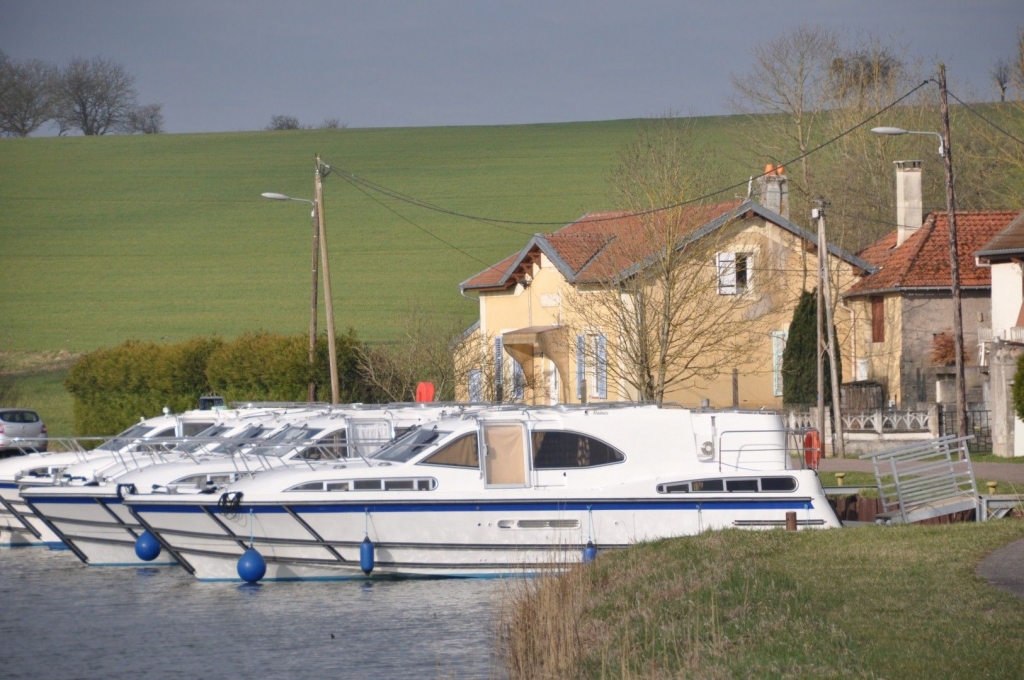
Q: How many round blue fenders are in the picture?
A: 2